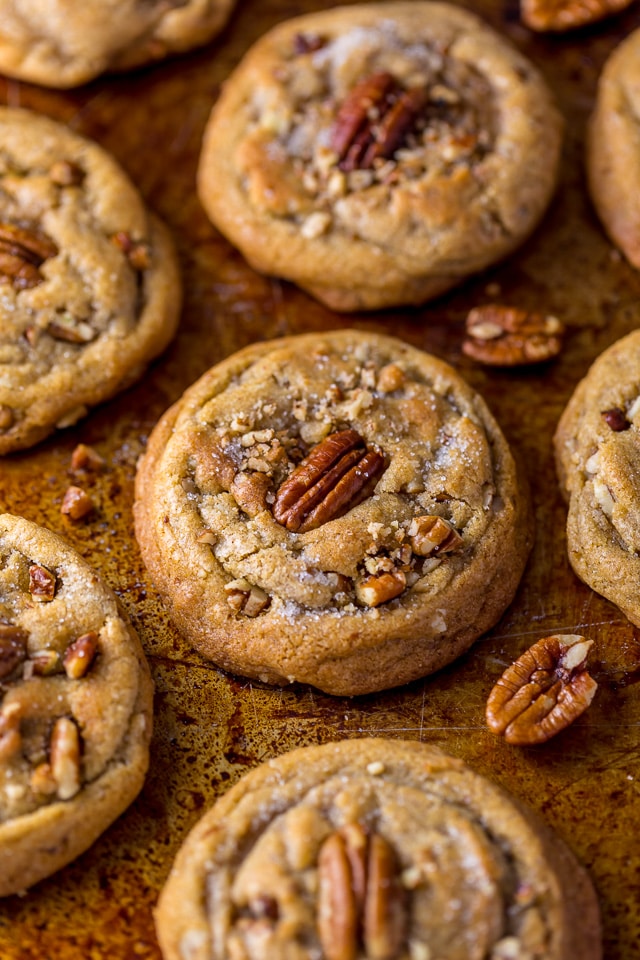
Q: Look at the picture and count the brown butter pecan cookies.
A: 8